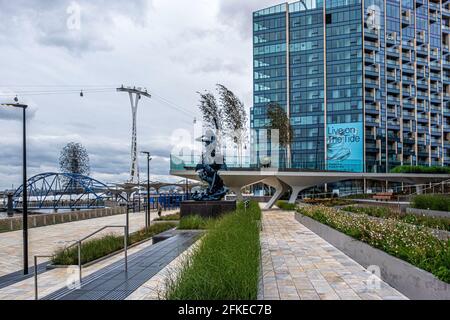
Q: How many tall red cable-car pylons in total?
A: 0